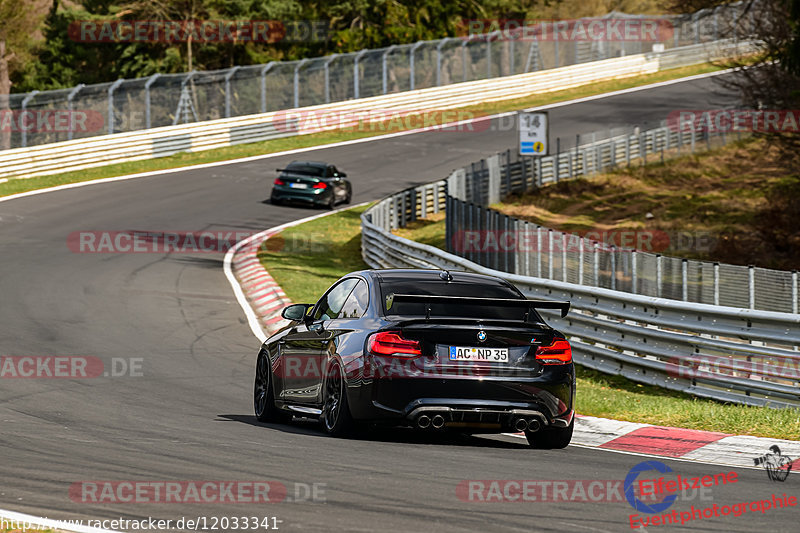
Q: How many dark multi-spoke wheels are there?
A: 2